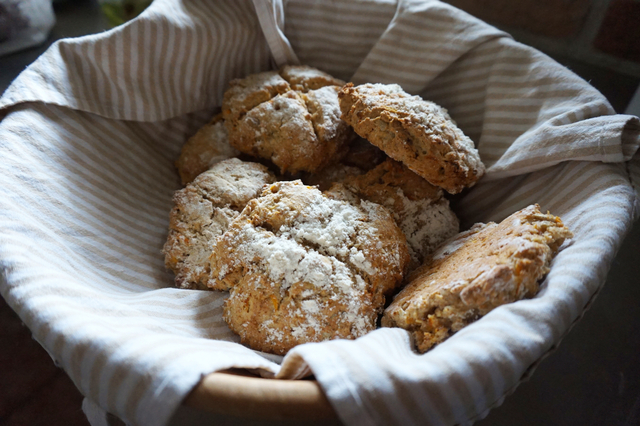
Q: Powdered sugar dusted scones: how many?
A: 7